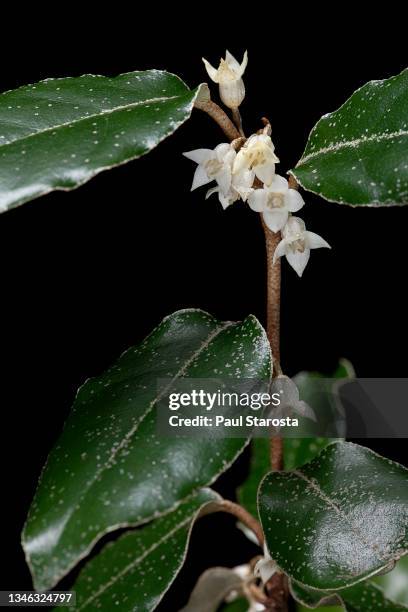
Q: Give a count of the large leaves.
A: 5